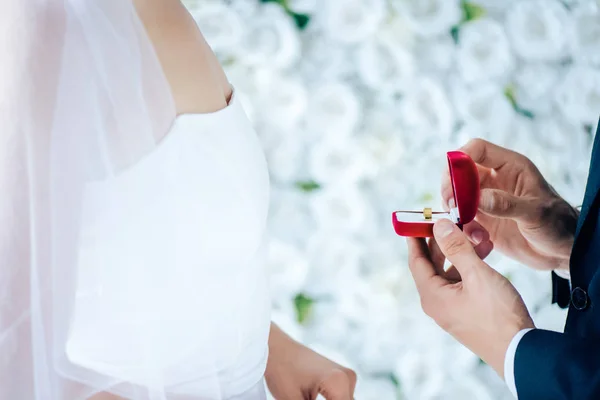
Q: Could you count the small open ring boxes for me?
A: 1